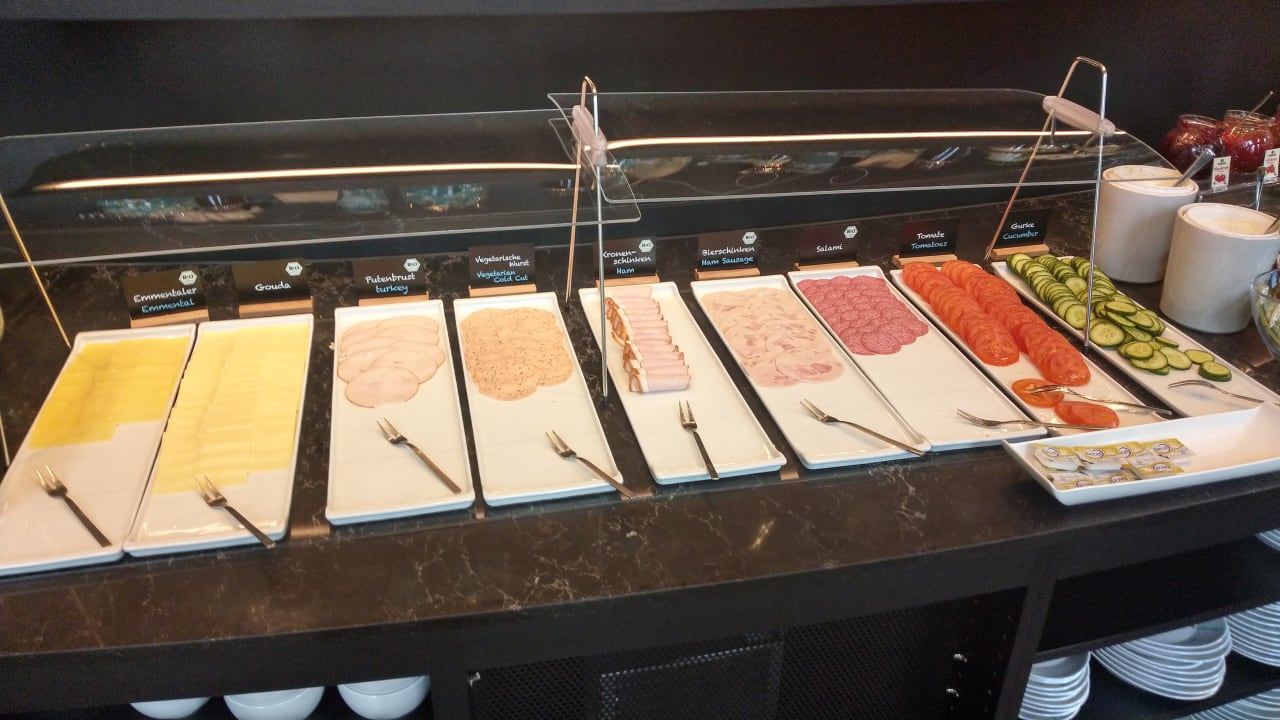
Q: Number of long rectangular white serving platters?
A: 10